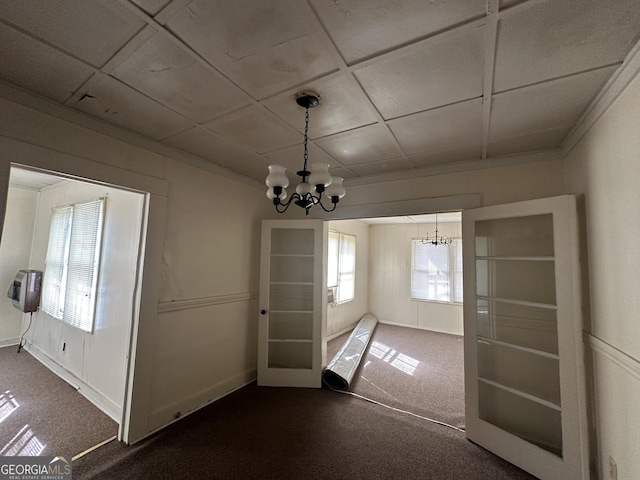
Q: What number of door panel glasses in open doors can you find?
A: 10